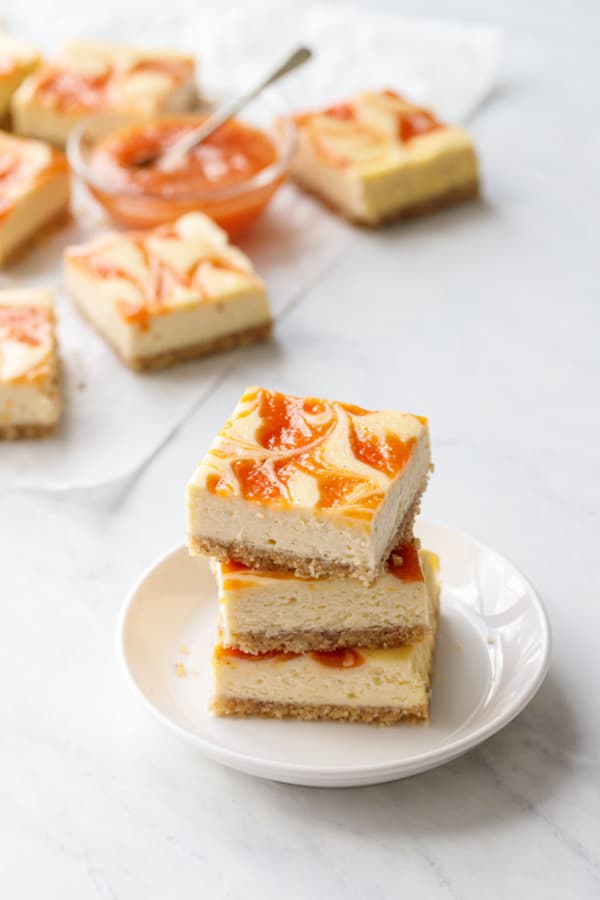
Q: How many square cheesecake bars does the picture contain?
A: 9